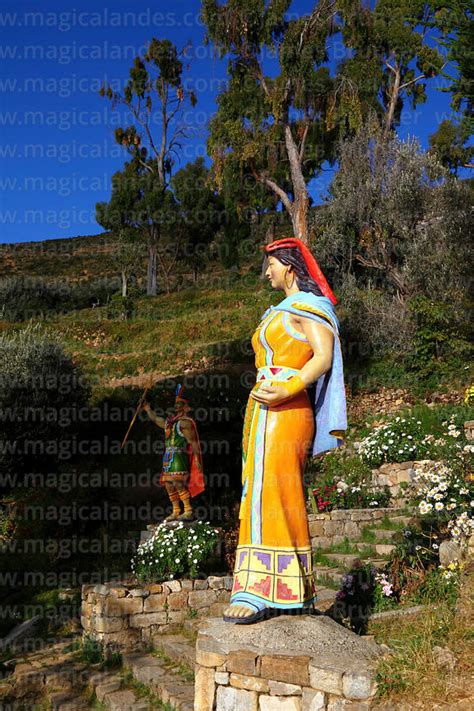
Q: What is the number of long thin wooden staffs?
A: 1